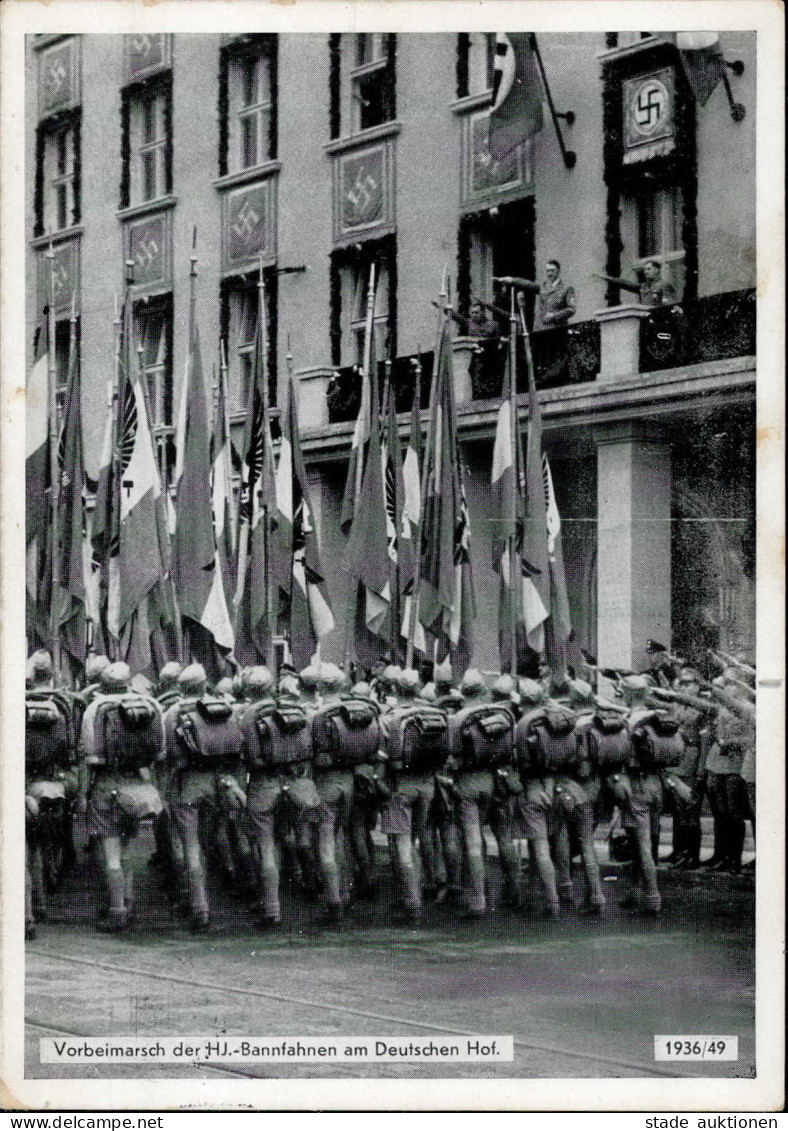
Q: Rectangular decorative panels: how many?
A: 8